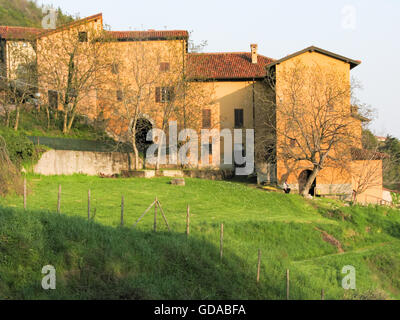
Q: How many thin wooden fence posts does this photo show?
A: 10